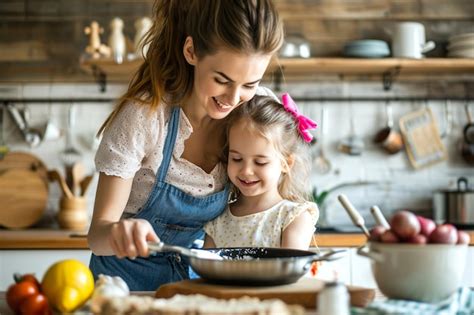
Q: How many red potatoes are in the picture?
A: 7